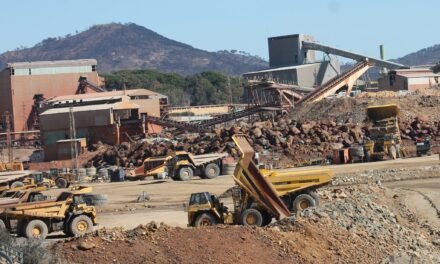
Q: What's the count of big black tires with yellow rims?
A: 5